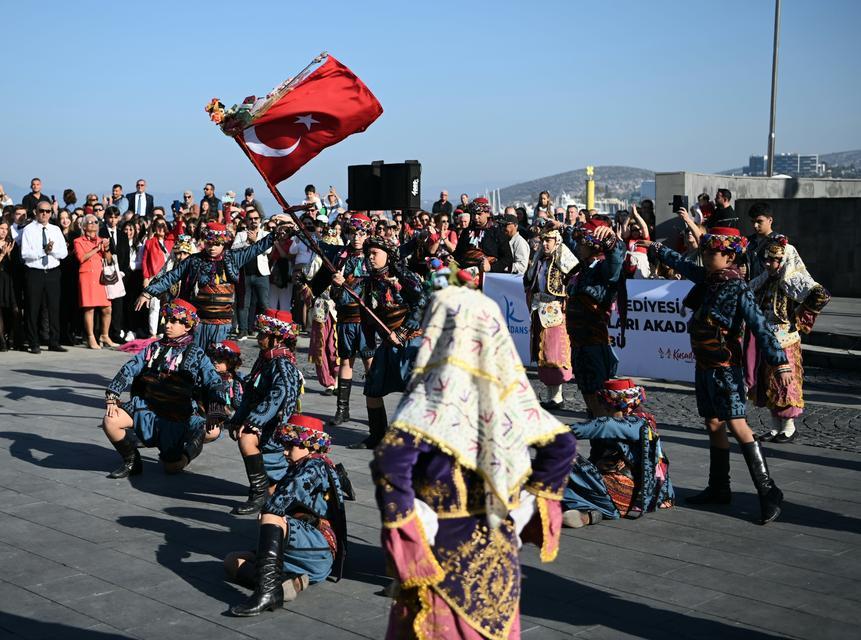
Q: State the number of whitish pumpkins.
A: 0